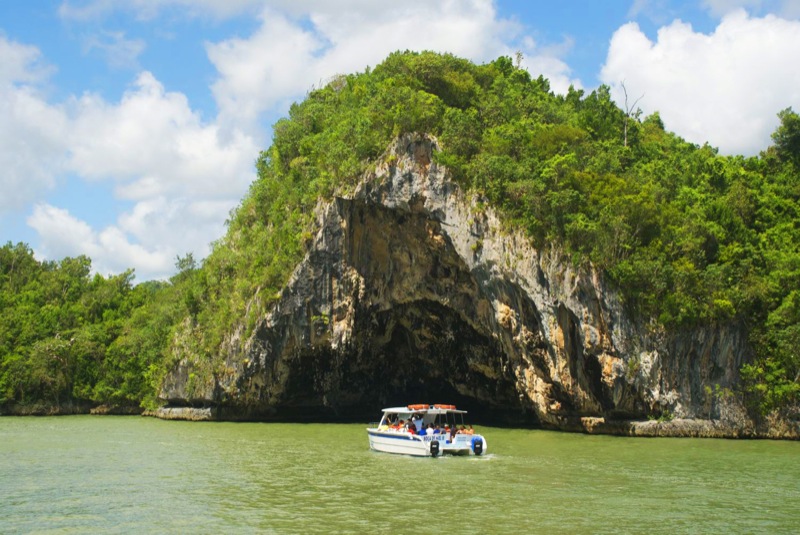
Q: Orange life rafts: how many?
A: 2